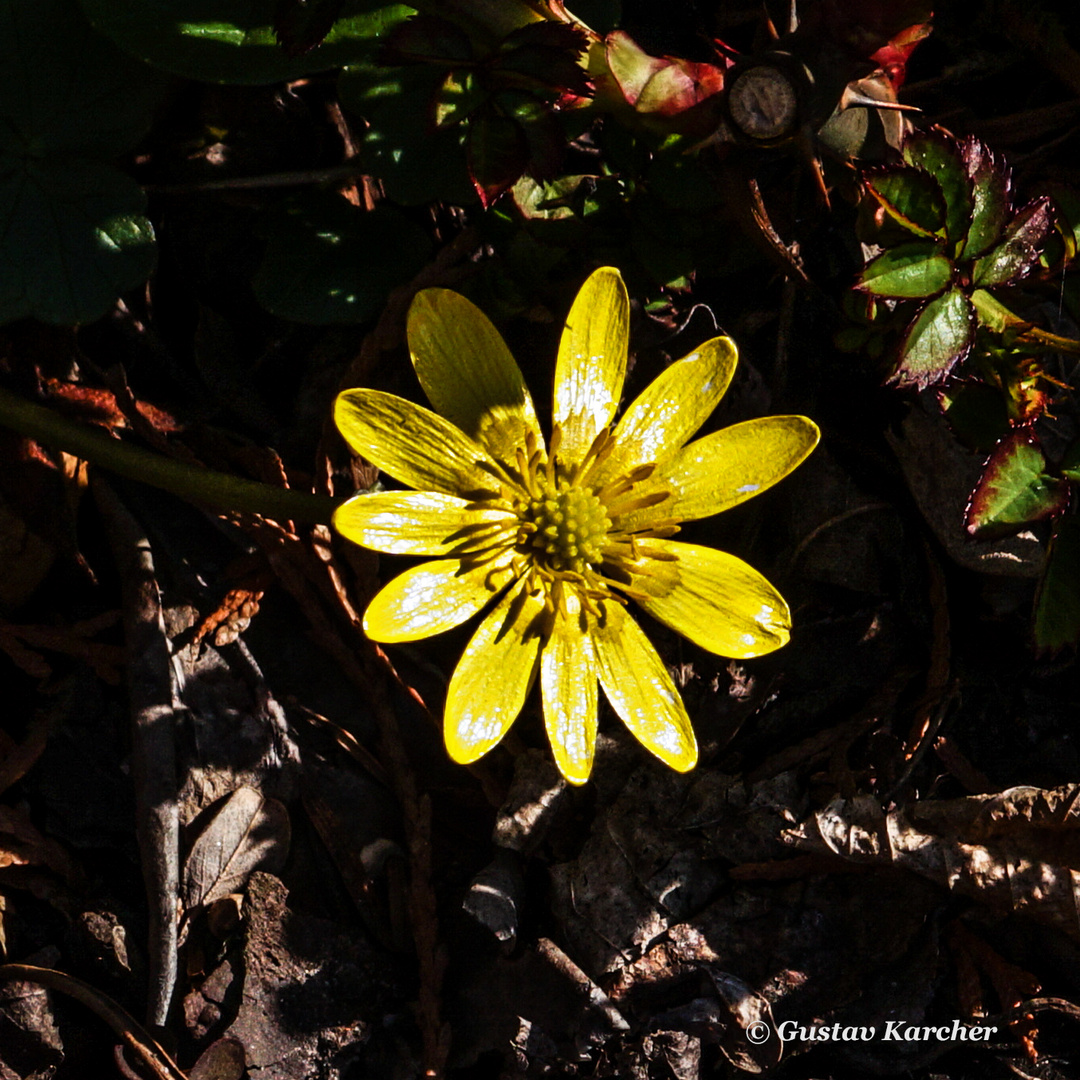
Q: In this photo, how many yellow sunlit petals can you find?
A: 11